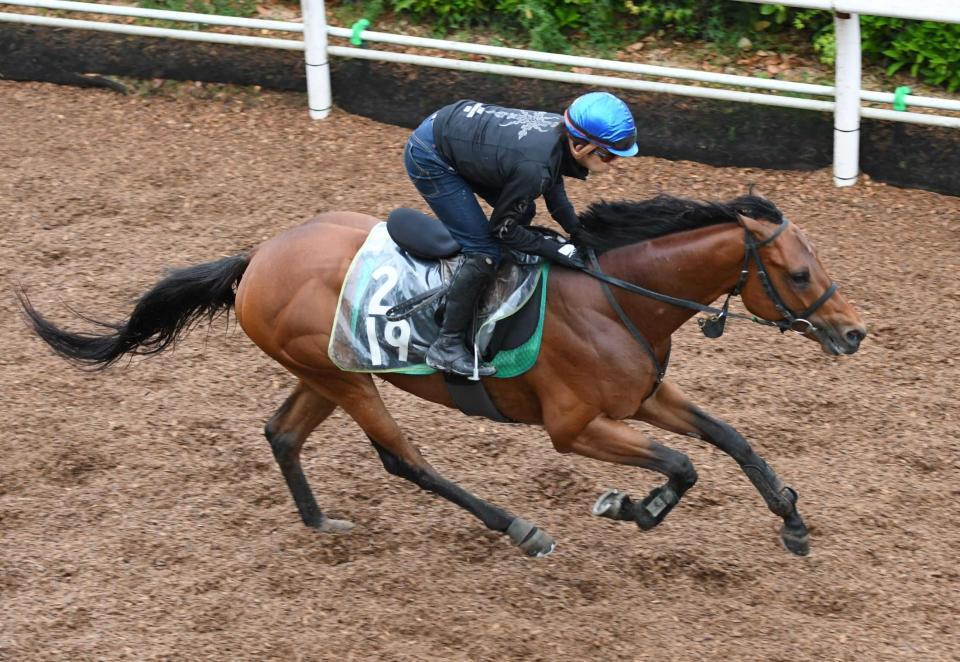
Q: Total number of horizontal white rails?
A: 3